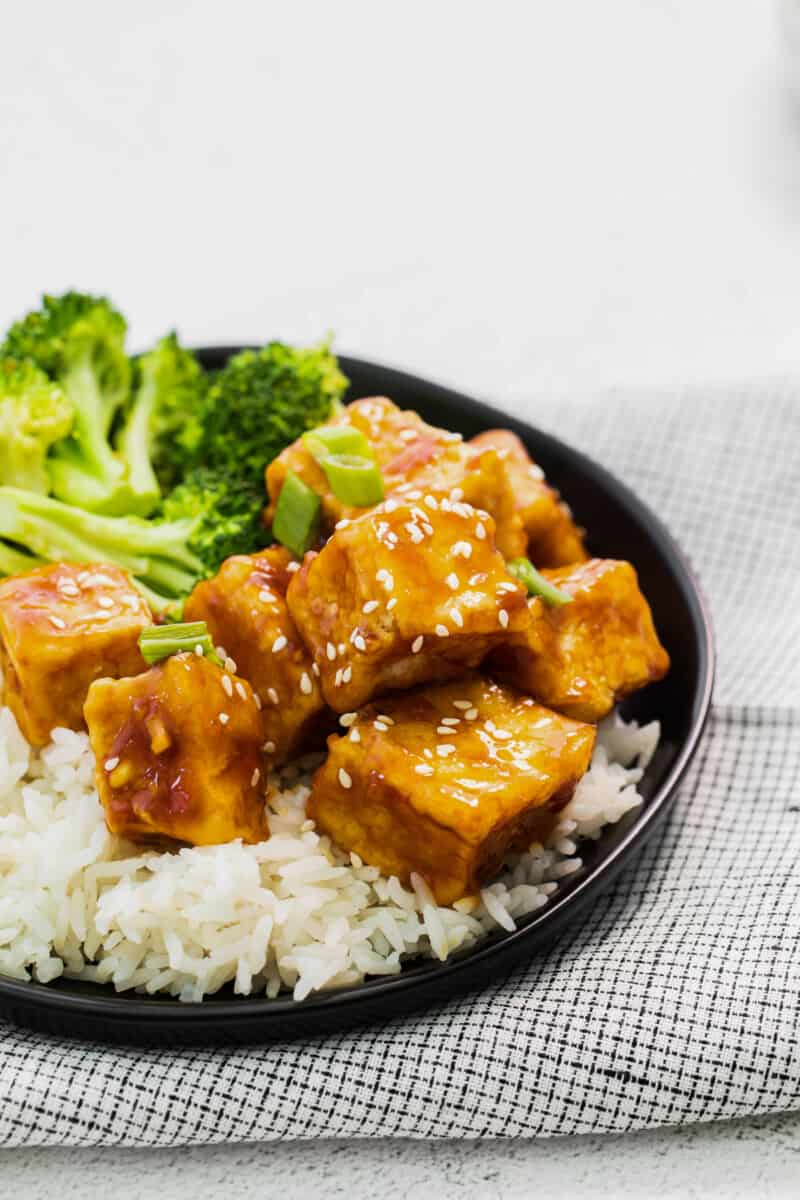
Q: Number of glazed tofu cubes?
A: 8